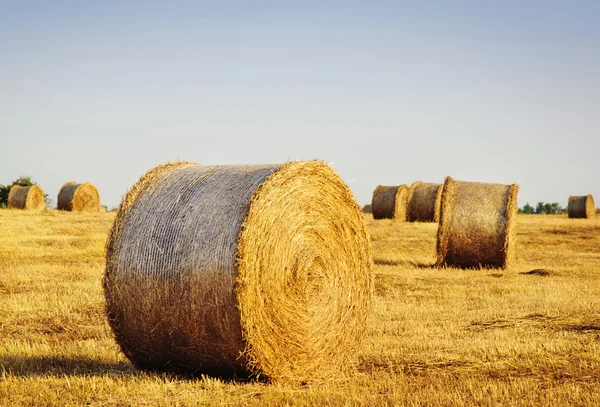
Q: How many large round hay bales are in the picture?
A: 7